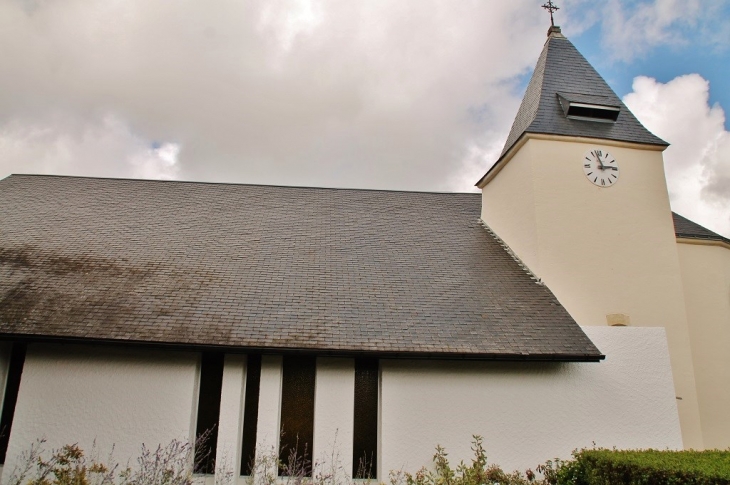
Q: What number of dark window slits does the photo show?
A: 5